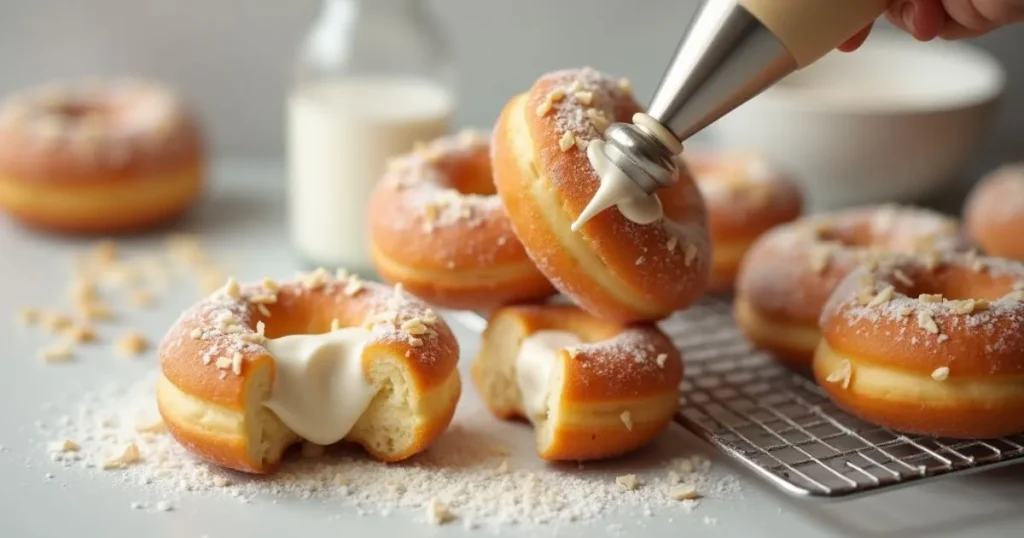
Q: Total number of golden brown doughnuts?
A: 9